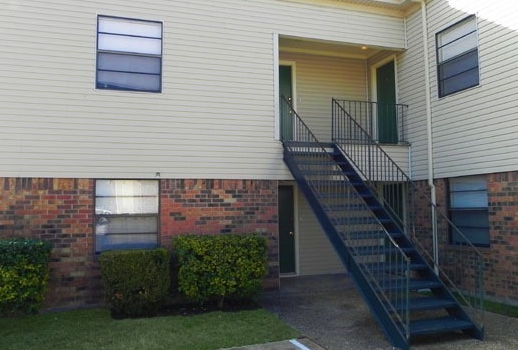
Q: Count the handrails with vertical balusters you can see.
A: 3